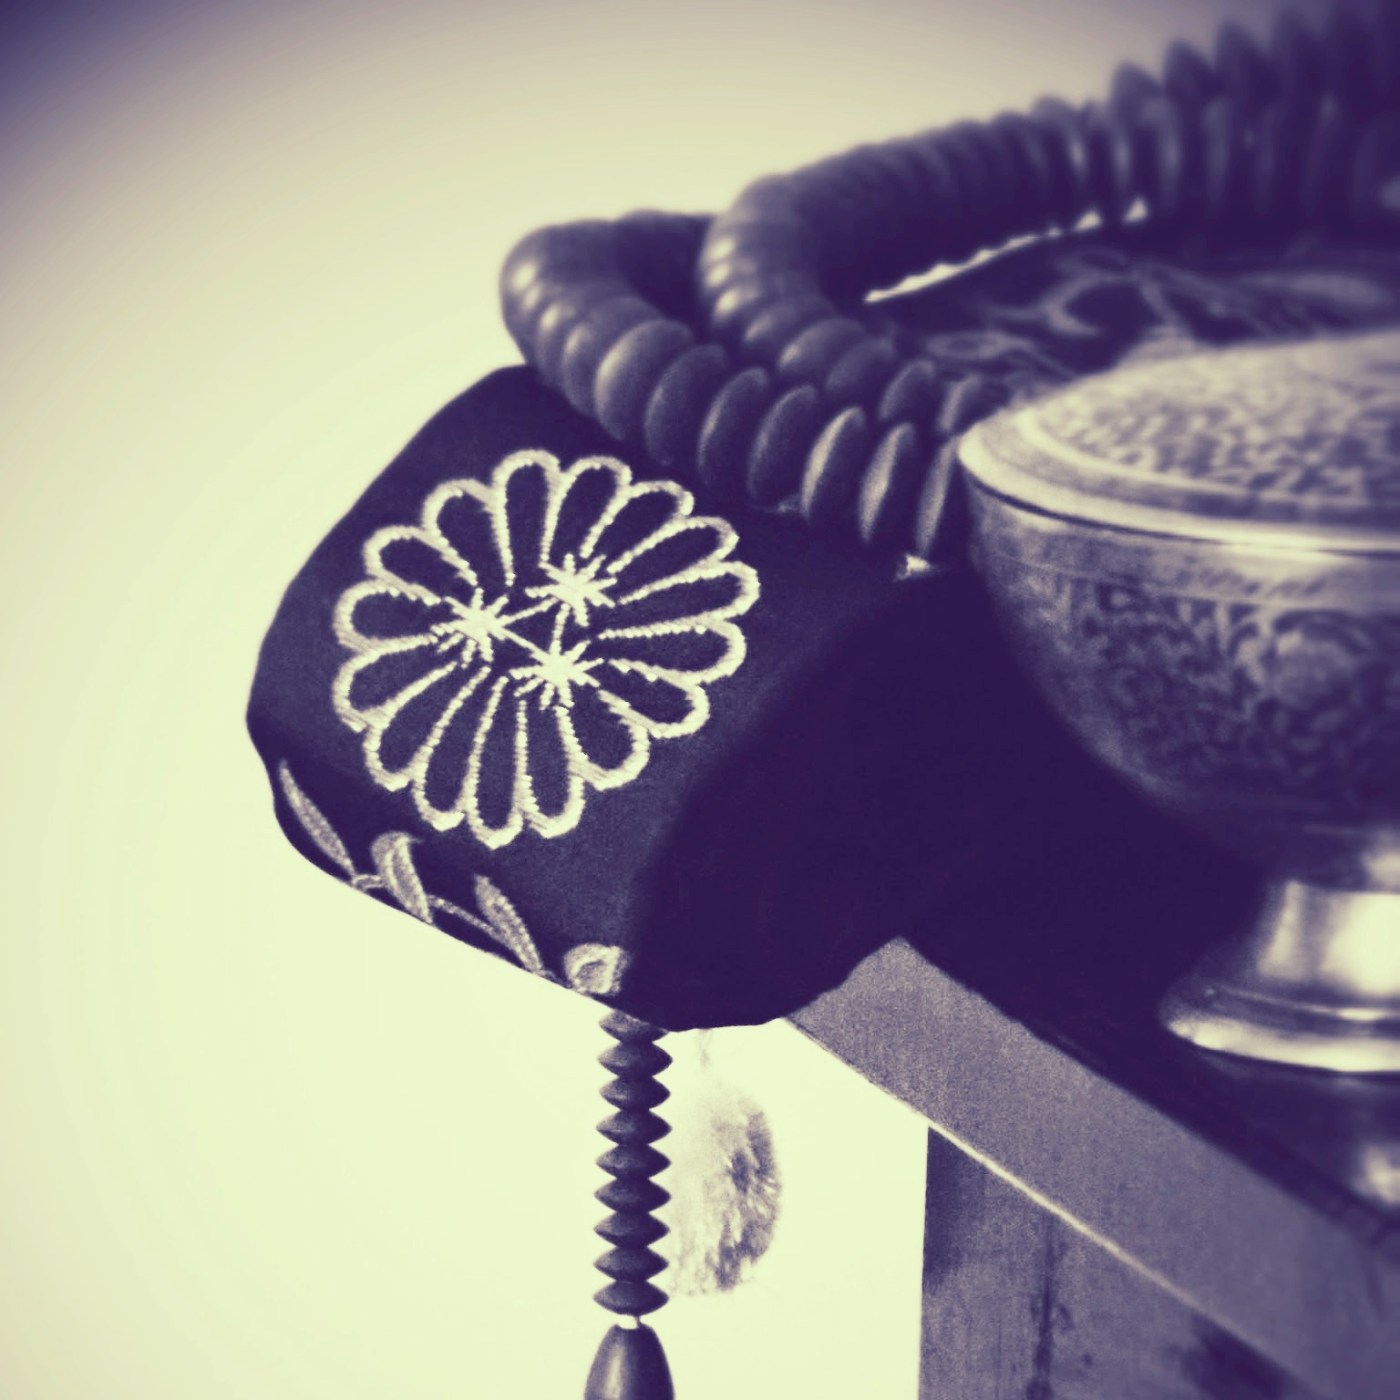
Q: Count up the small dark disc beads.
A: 9